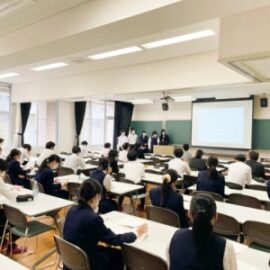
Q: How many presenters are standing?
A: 5